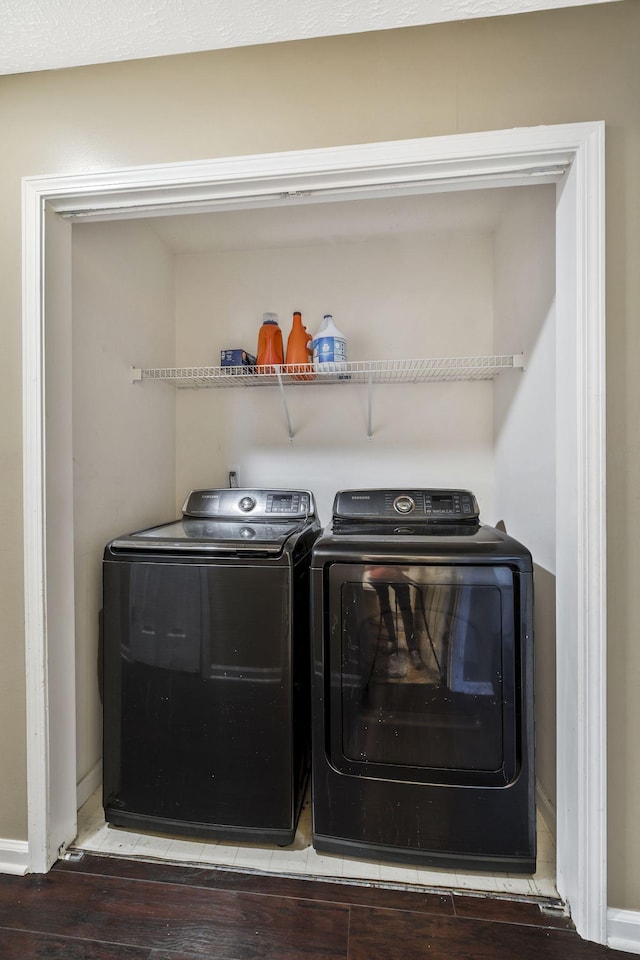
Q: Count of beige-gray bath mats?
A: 0